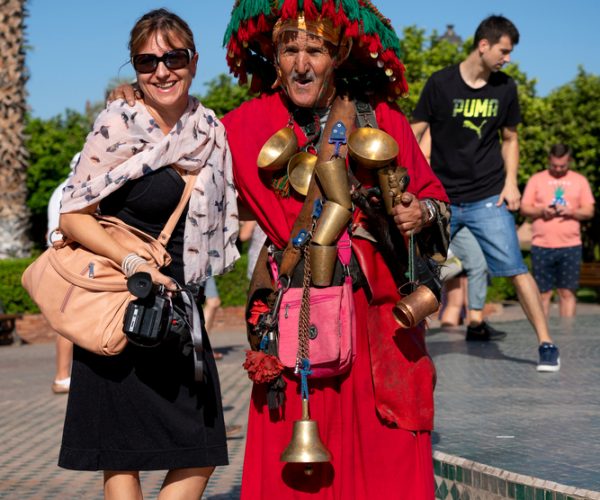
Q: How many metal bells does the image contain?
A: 1